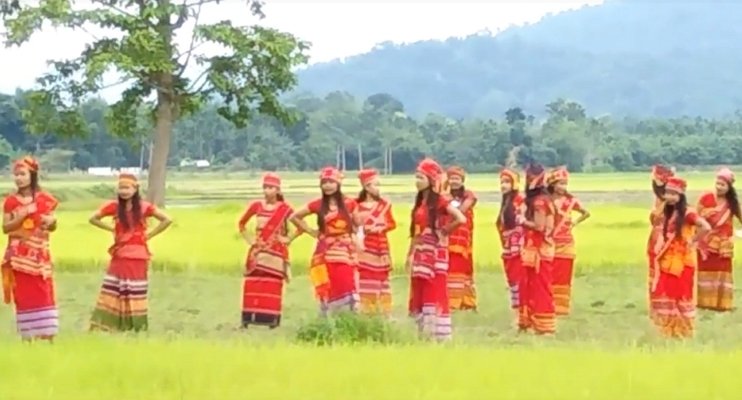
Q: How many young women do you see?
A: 13